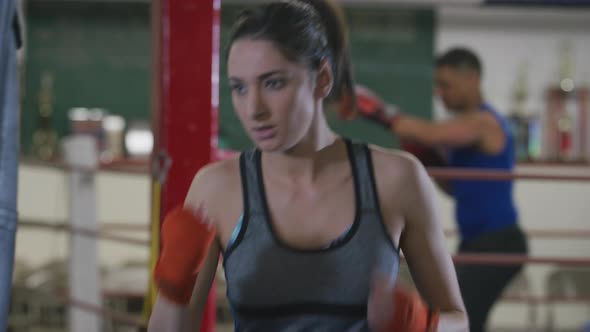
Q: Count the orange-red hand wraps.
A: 2